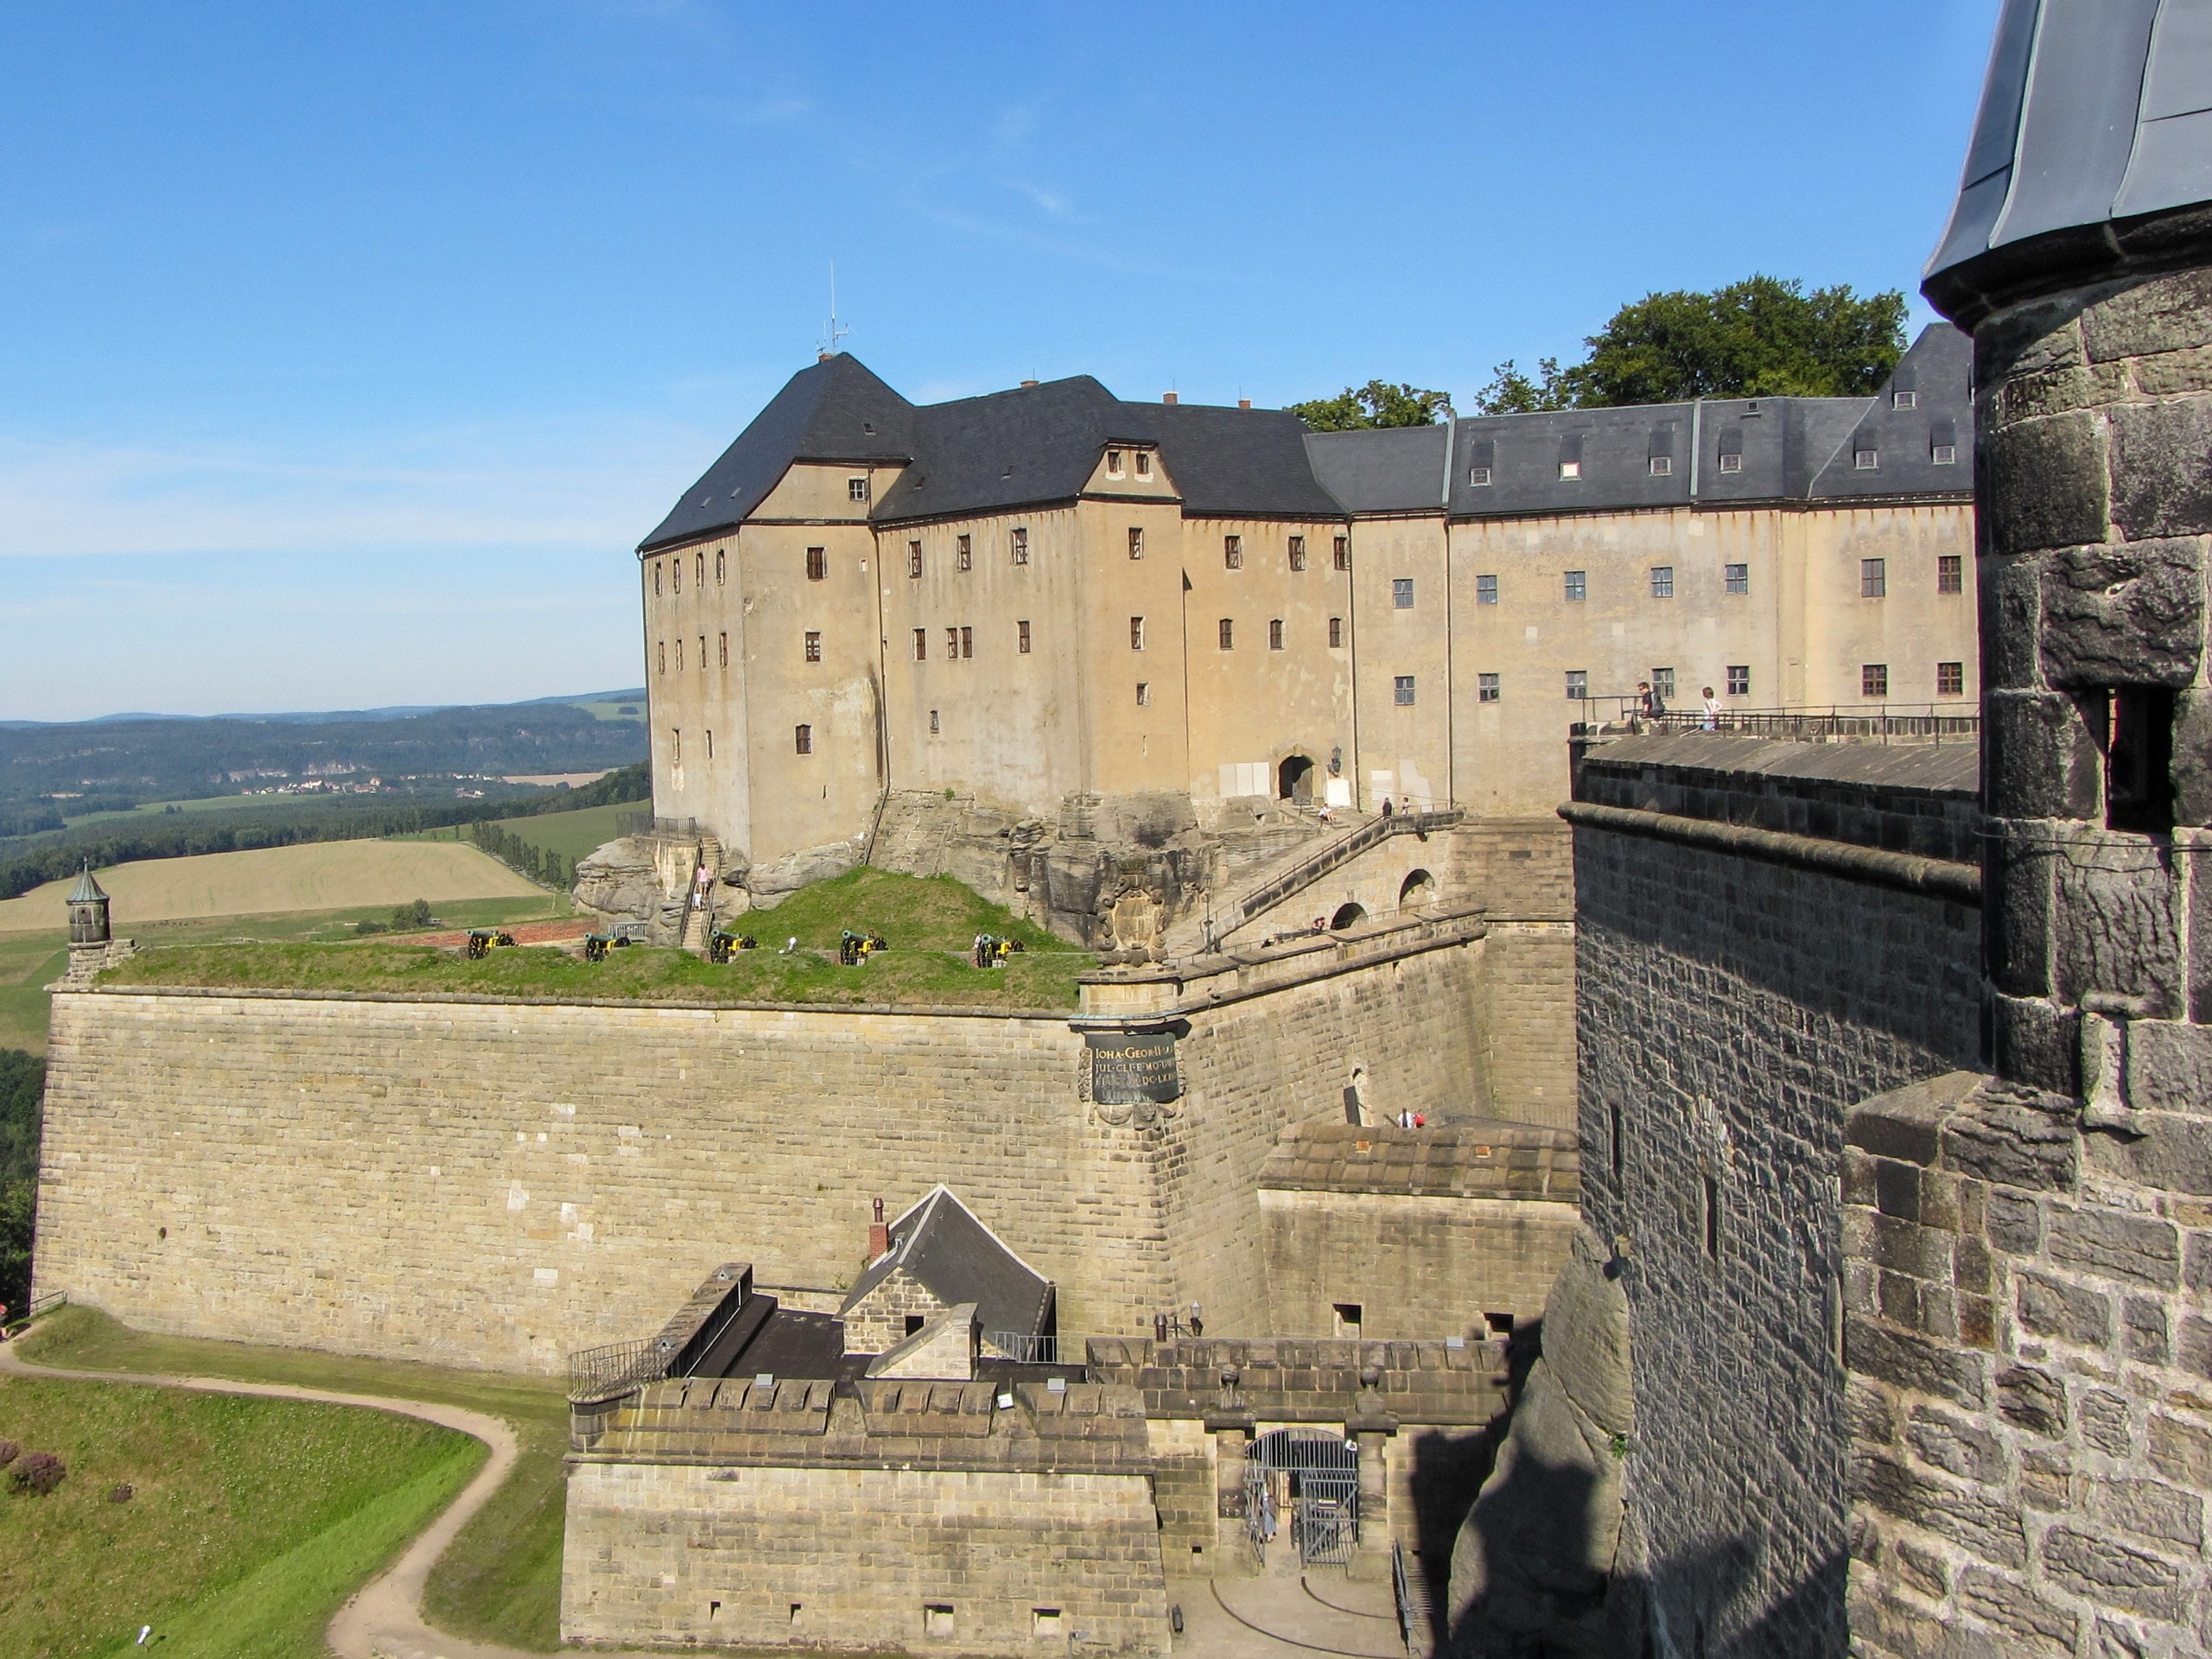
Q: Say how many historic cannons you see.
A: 5